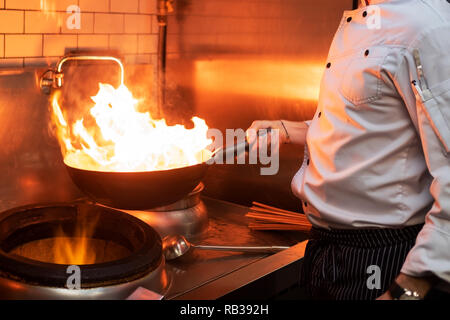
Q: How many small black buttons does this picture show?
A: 7